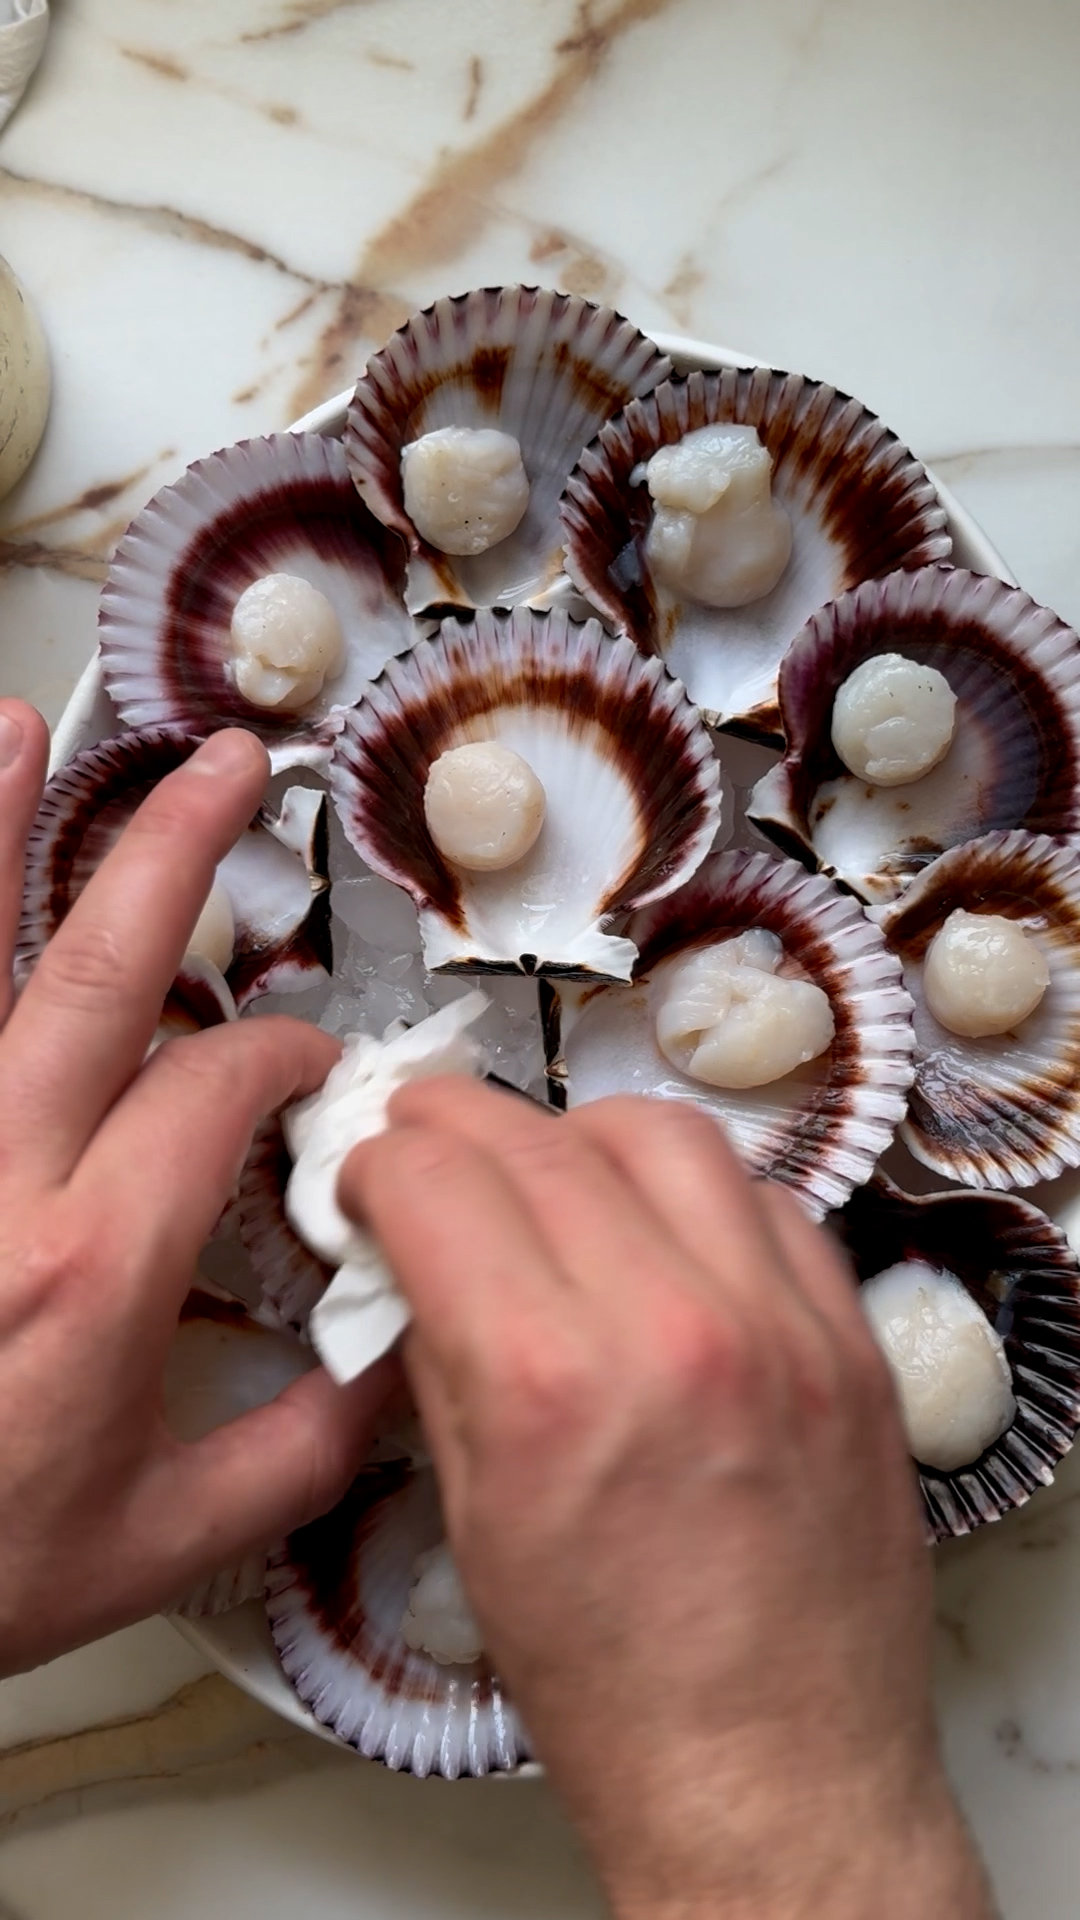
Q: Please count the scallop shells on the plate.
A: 13